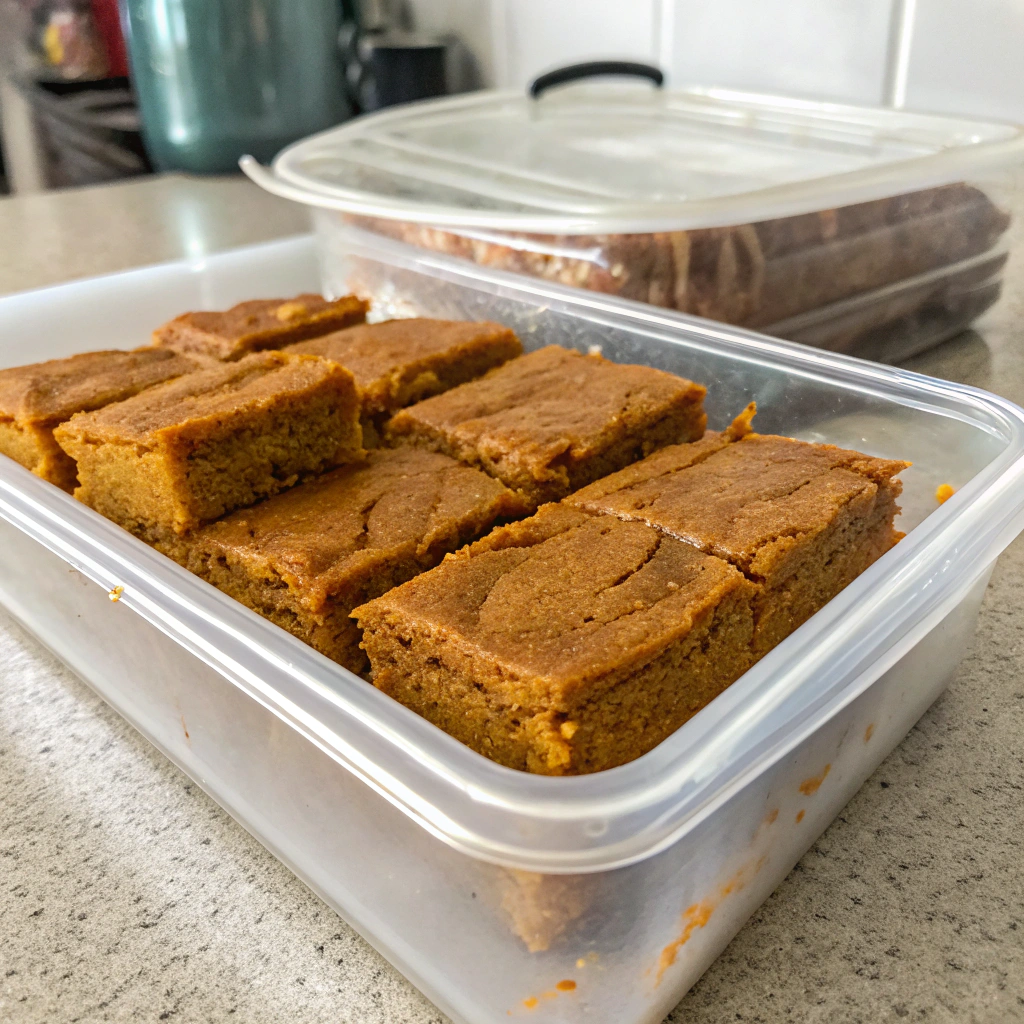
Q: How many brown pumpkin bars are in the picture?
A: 8